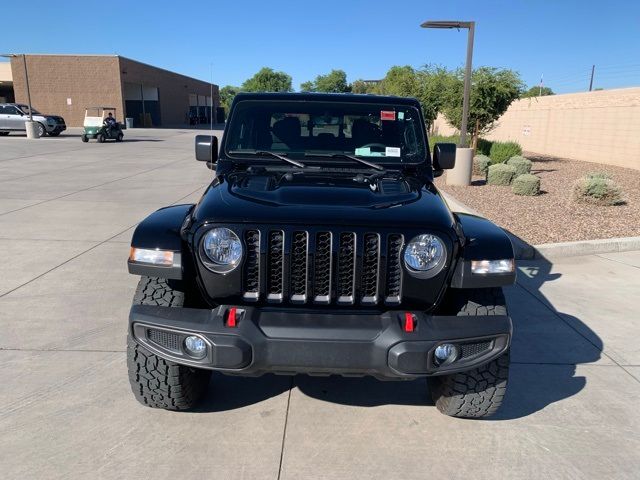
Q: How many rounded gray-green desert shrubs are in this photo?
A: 5